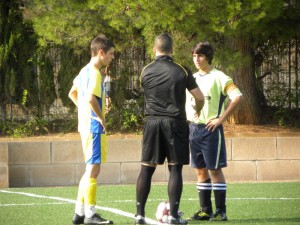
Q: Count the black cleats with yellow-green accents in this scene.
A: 2